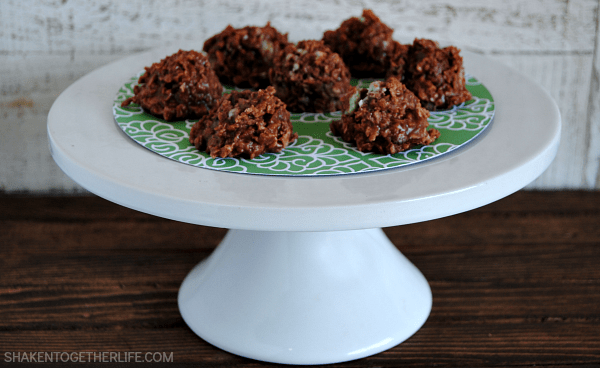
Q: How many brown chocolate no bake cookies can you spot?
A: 7